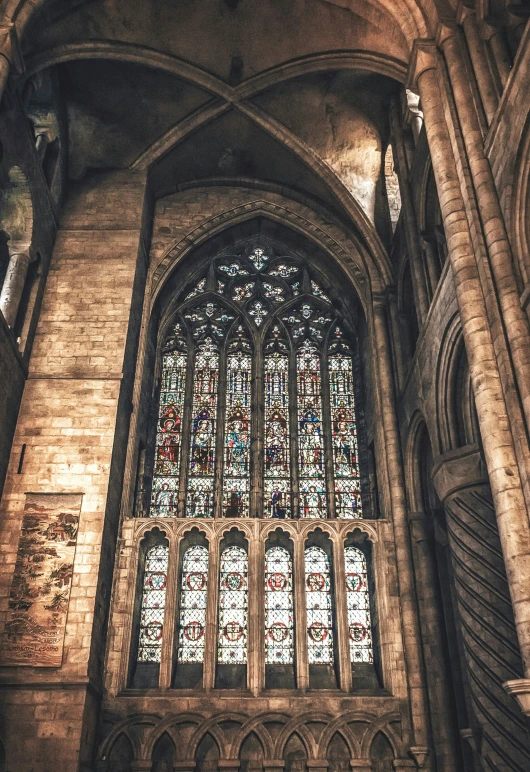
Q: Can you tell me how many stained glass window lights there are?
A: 12